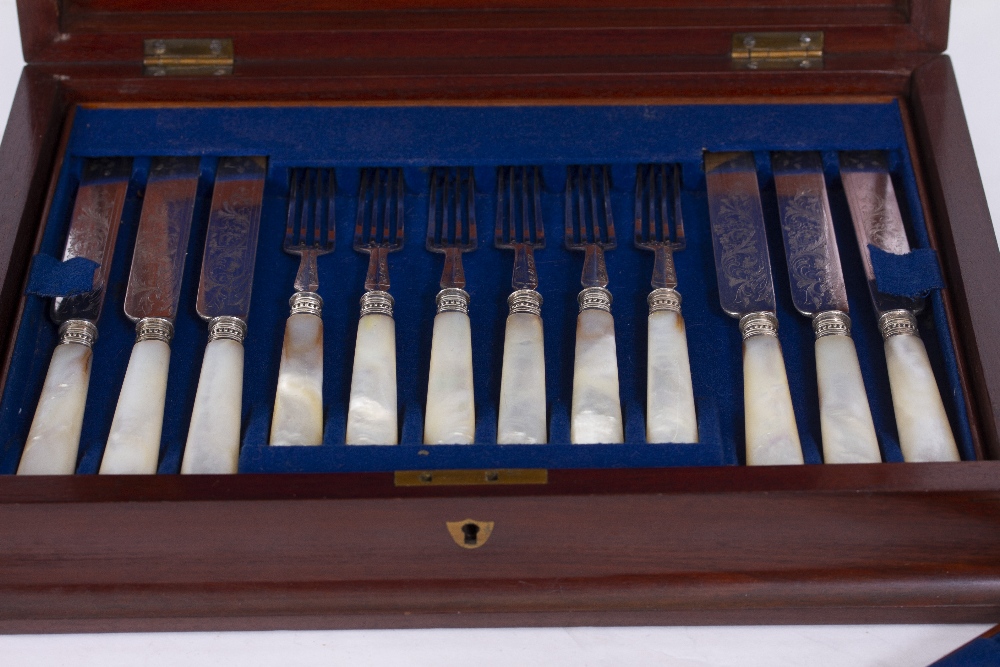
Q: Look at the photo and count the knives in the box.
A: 6